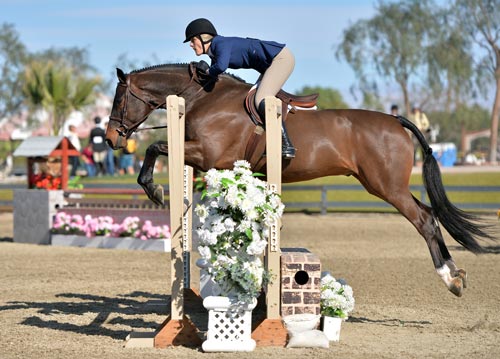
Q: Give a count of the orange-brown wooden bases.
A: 2